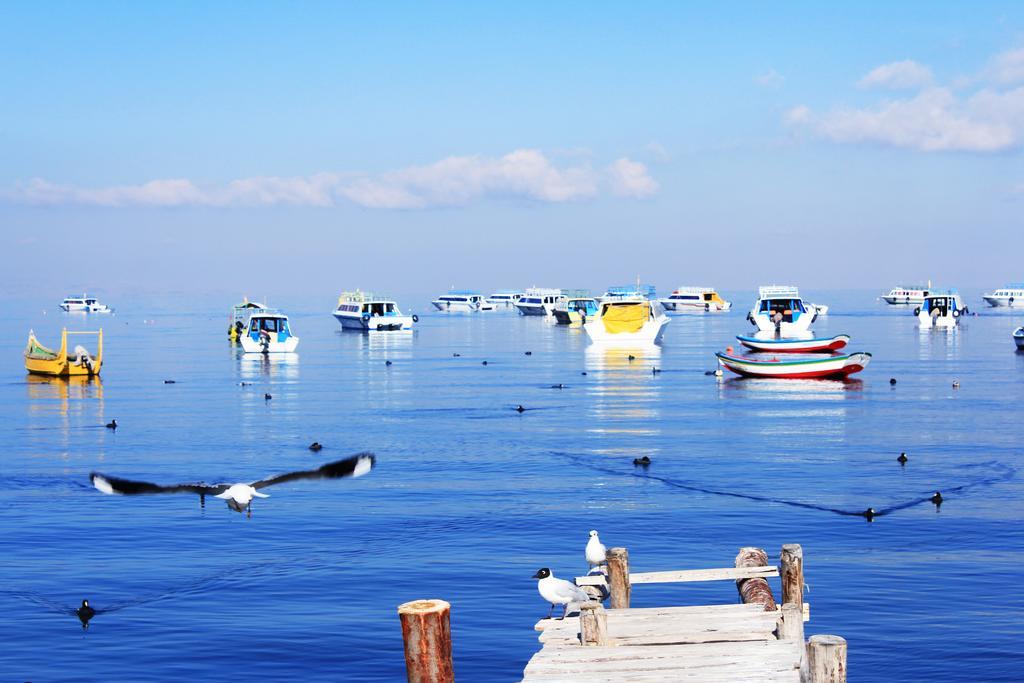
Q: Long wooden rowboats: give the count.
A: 2